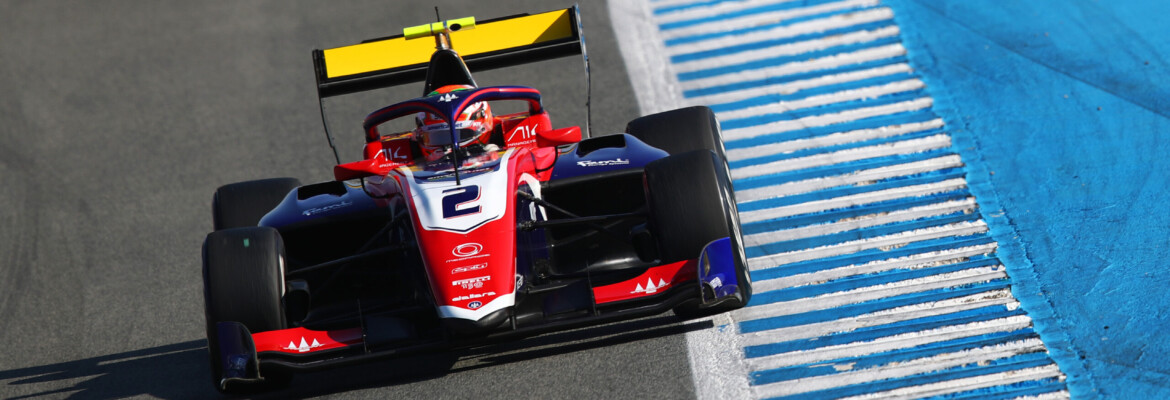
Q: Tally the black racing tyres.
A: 4